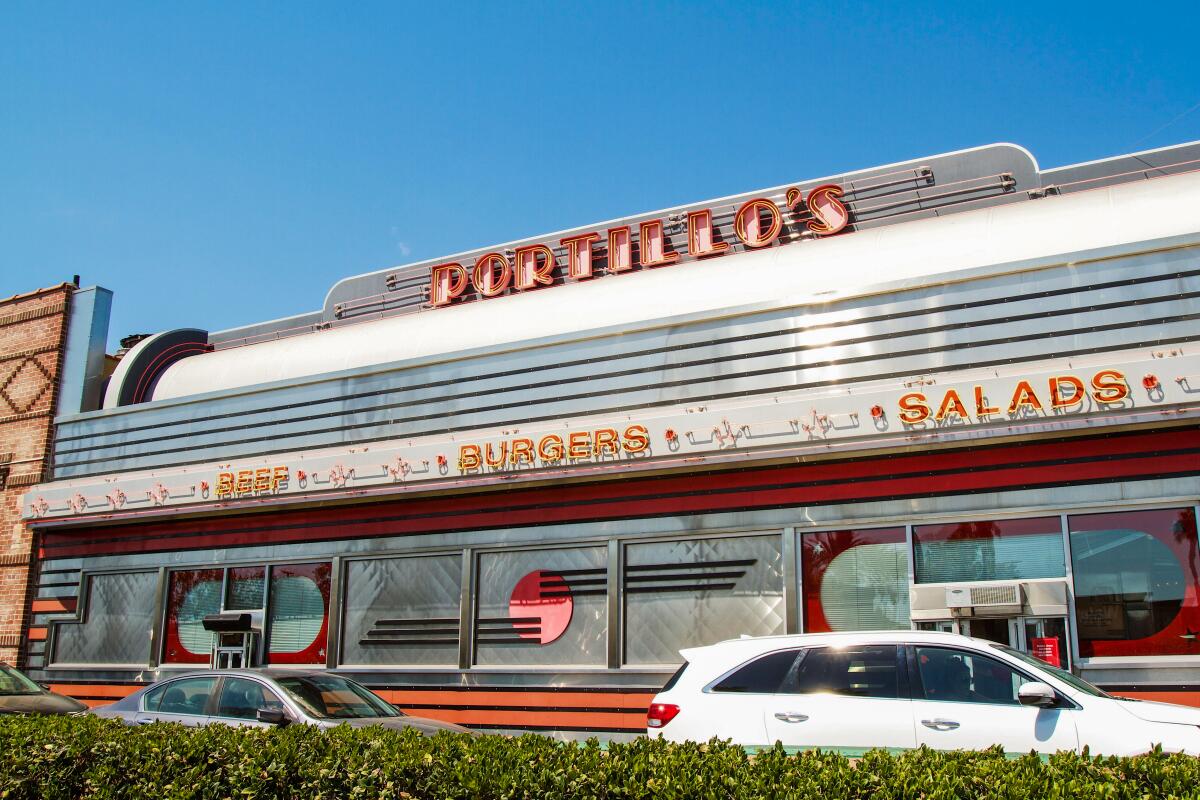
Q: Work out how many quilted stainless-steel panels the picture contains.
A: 4